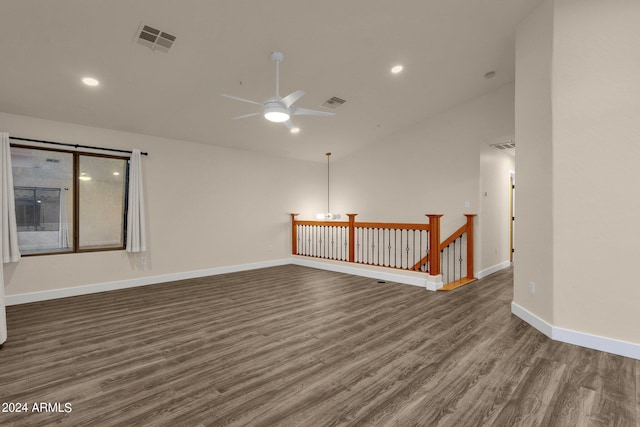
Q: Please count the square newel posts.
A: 4